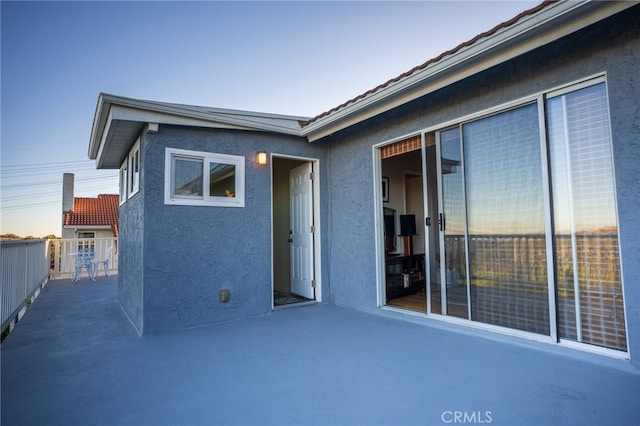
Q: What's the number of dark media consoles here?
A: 1